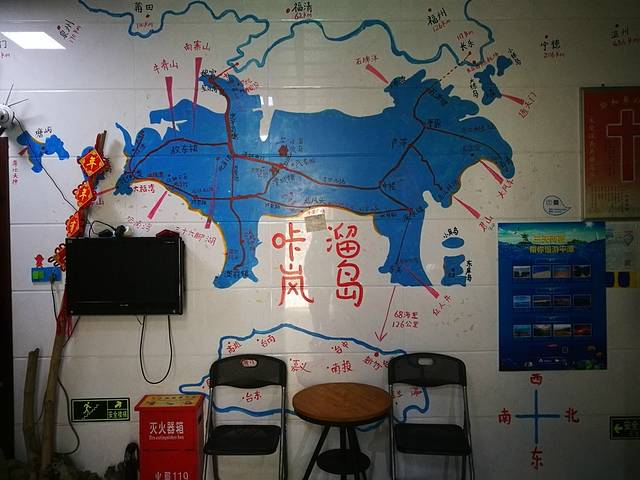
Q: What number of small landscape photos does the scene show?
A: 12